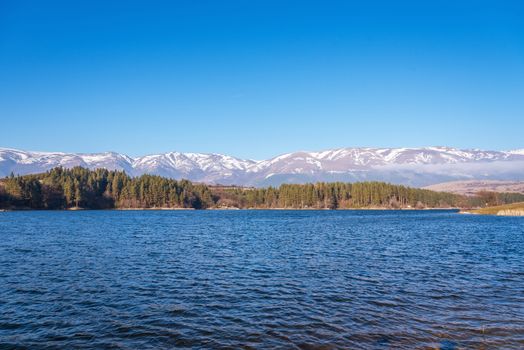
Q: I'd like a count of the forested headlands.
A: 2